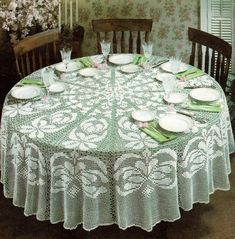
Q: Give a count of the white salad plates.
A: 6